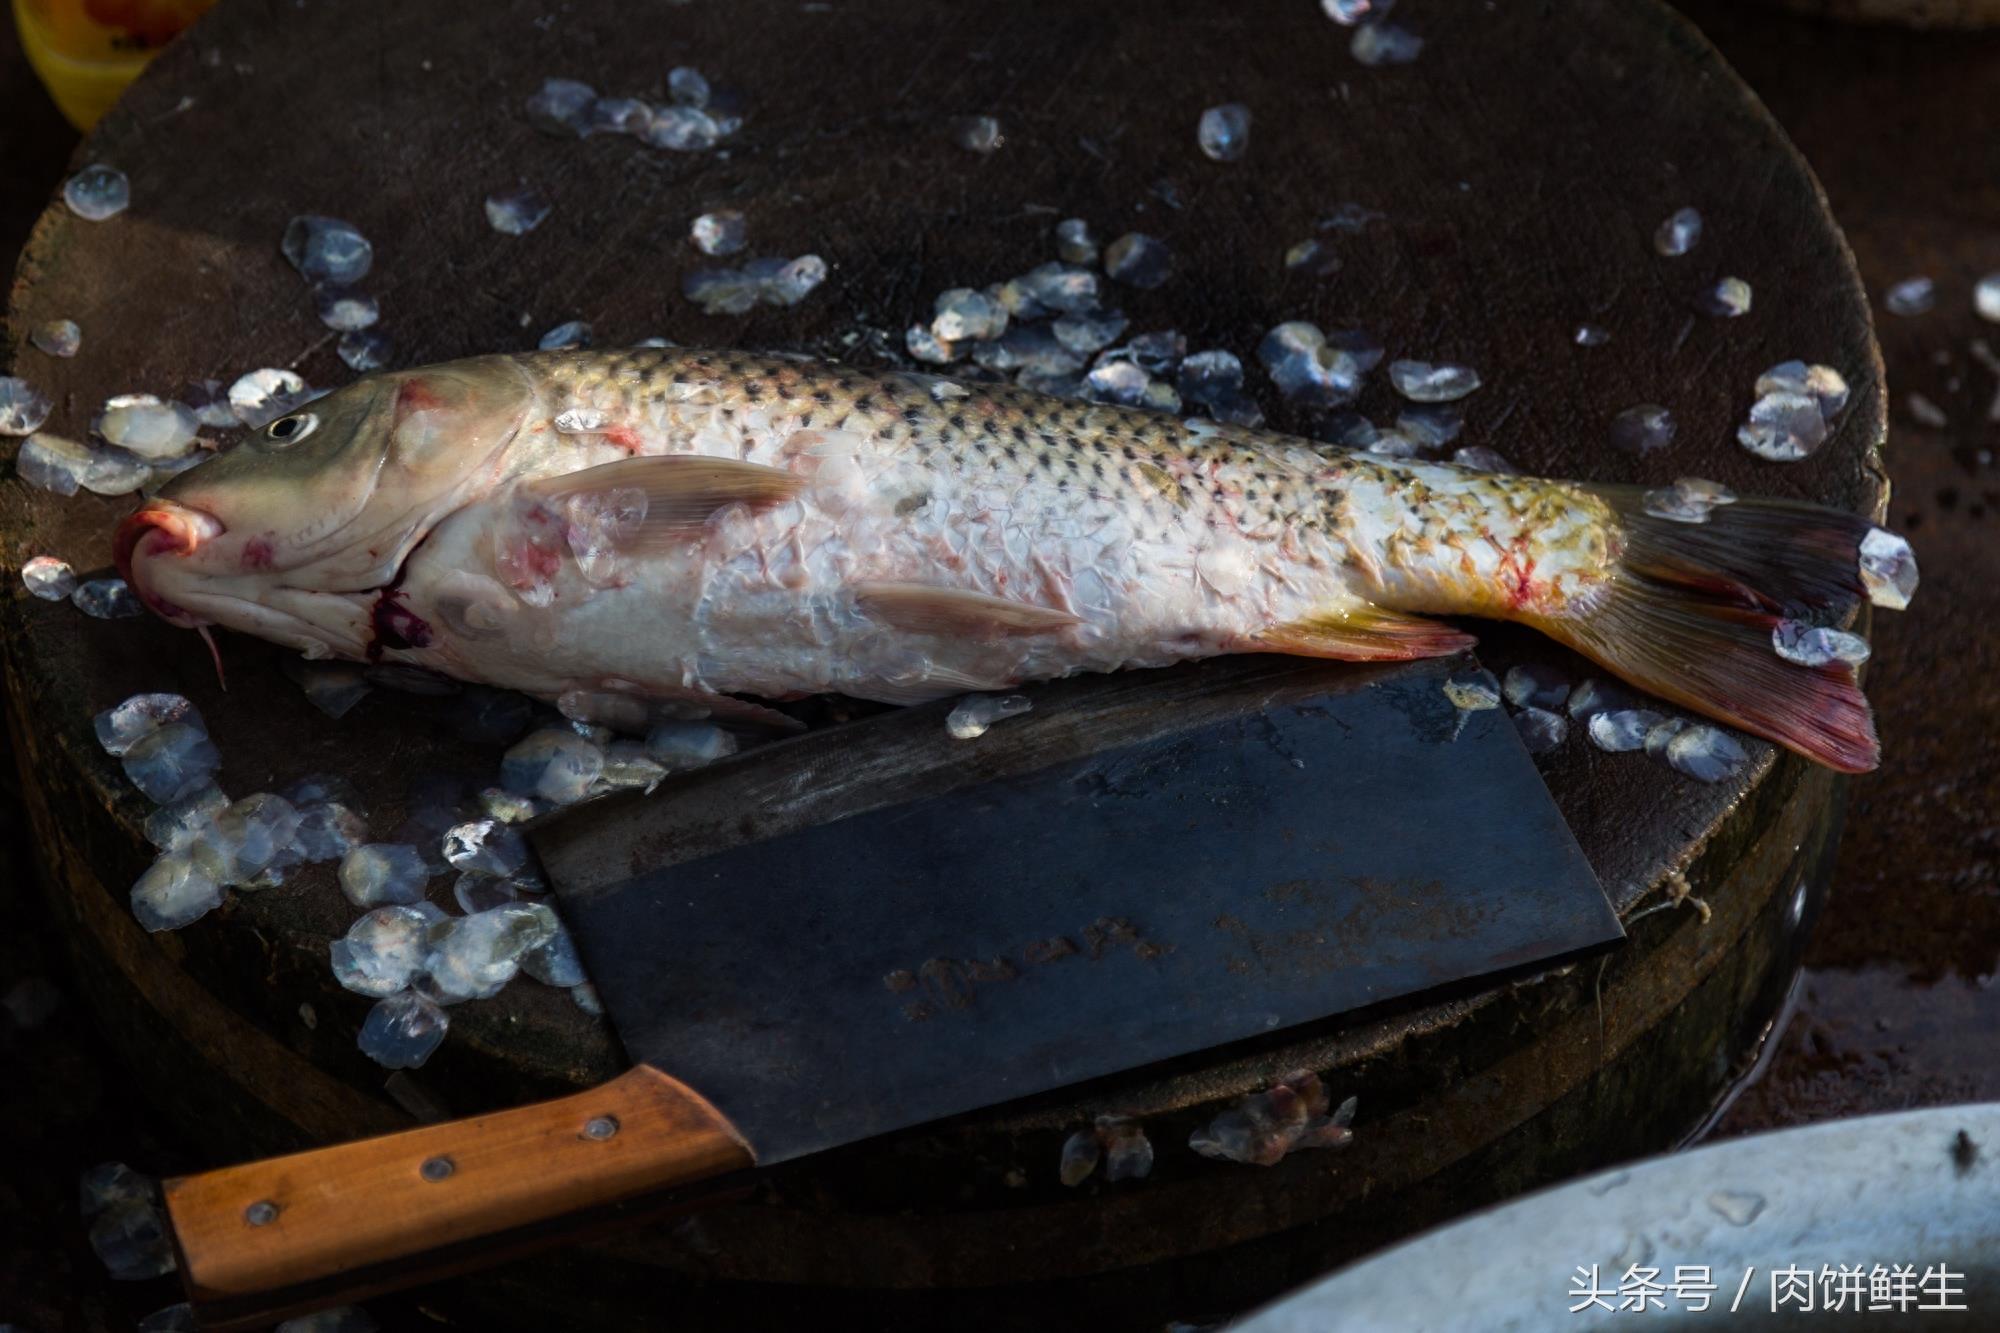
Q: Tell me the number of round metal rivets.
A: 3